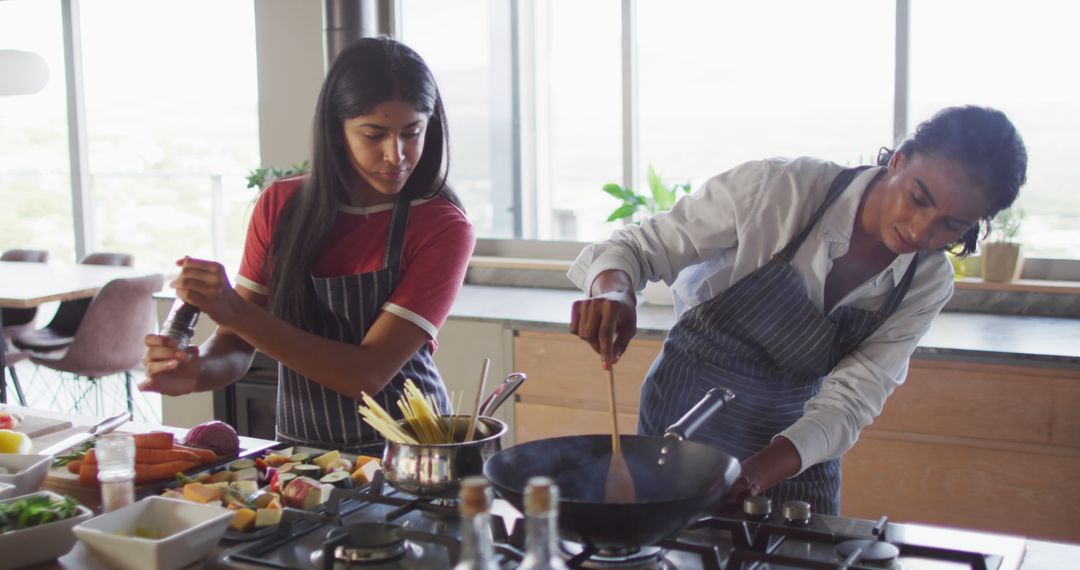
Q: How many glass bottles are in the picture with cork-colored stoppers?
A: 2